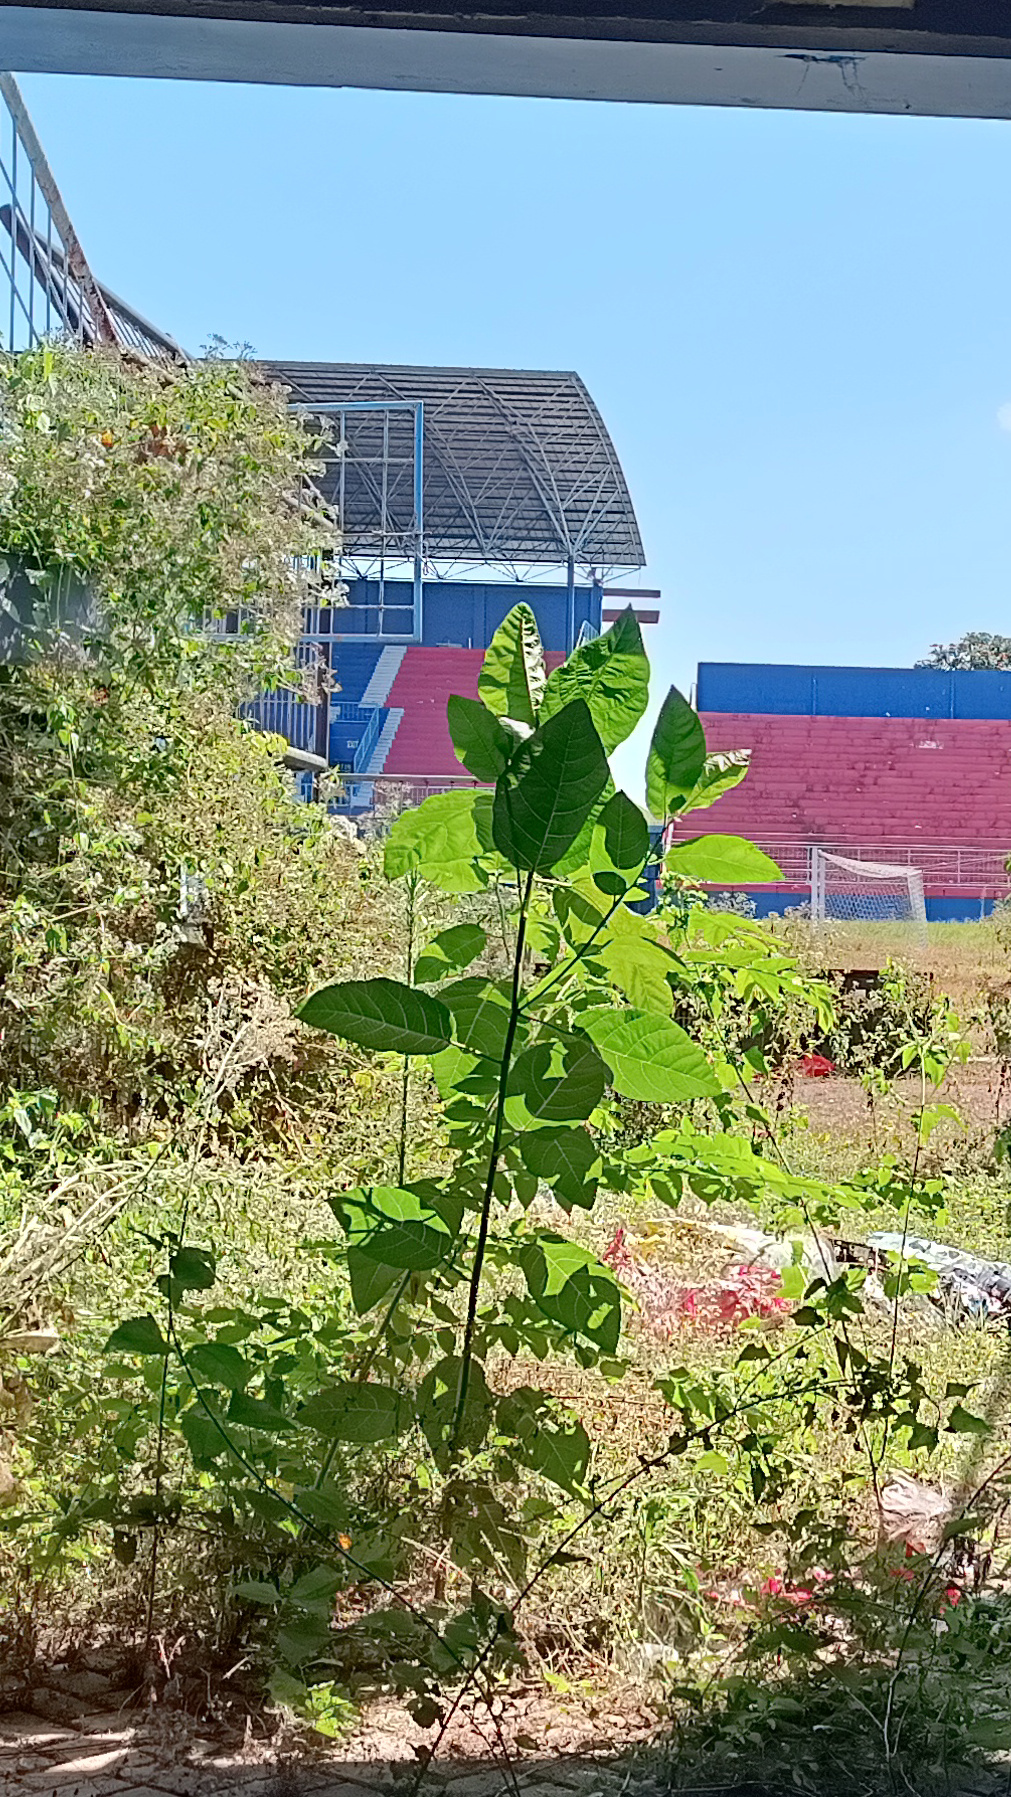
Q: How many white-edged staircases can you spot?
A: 2